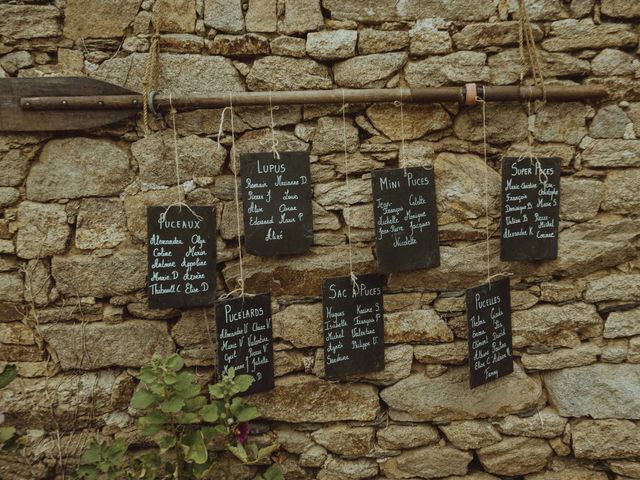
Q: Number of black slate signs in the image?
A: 7